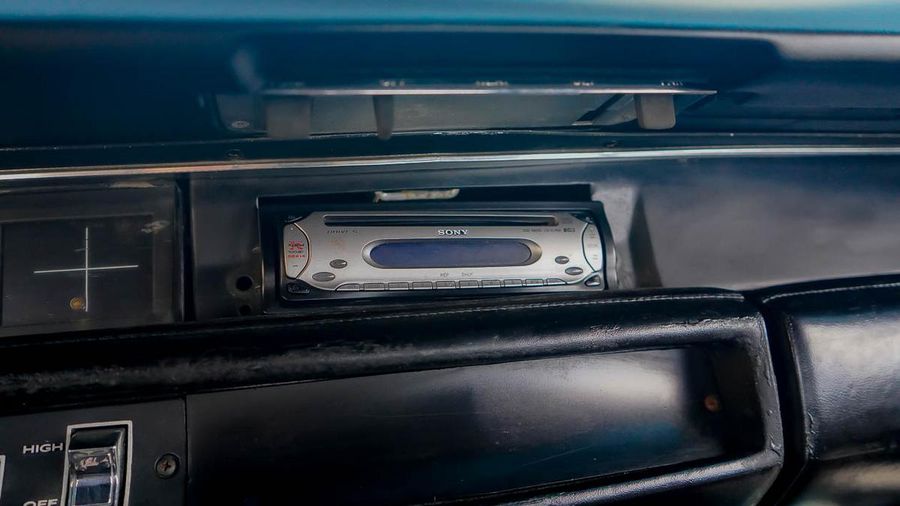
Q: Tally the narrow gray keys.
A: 10